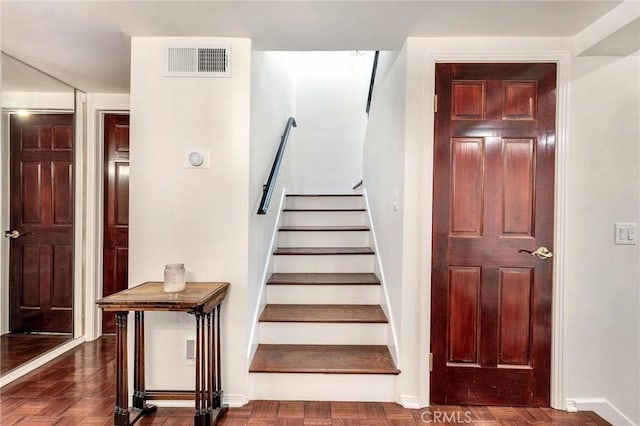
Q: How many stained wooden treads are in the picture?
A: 7